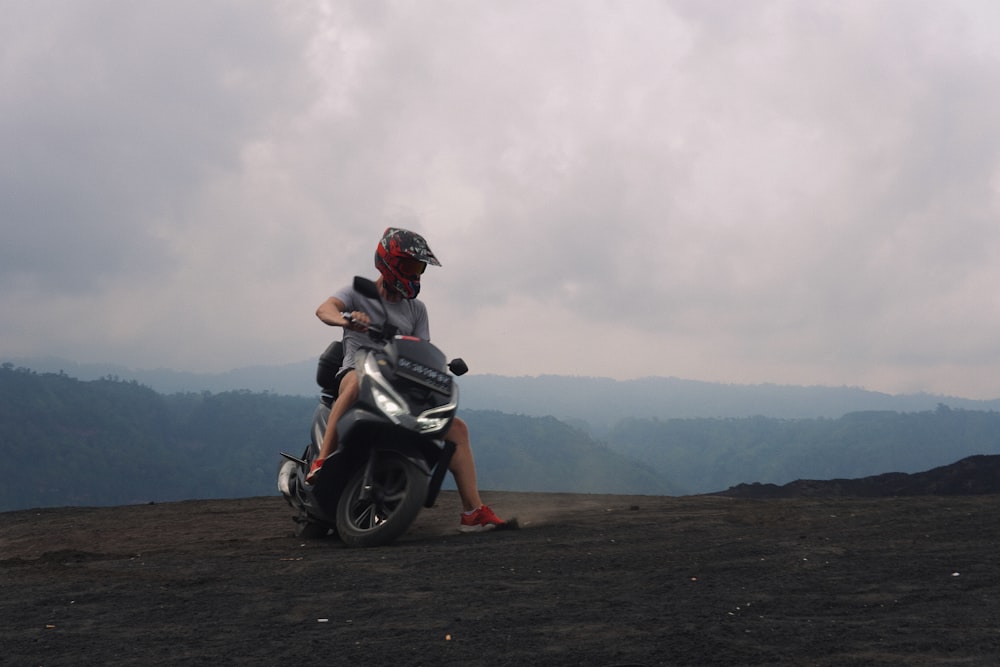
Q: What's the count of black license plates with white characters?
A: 1